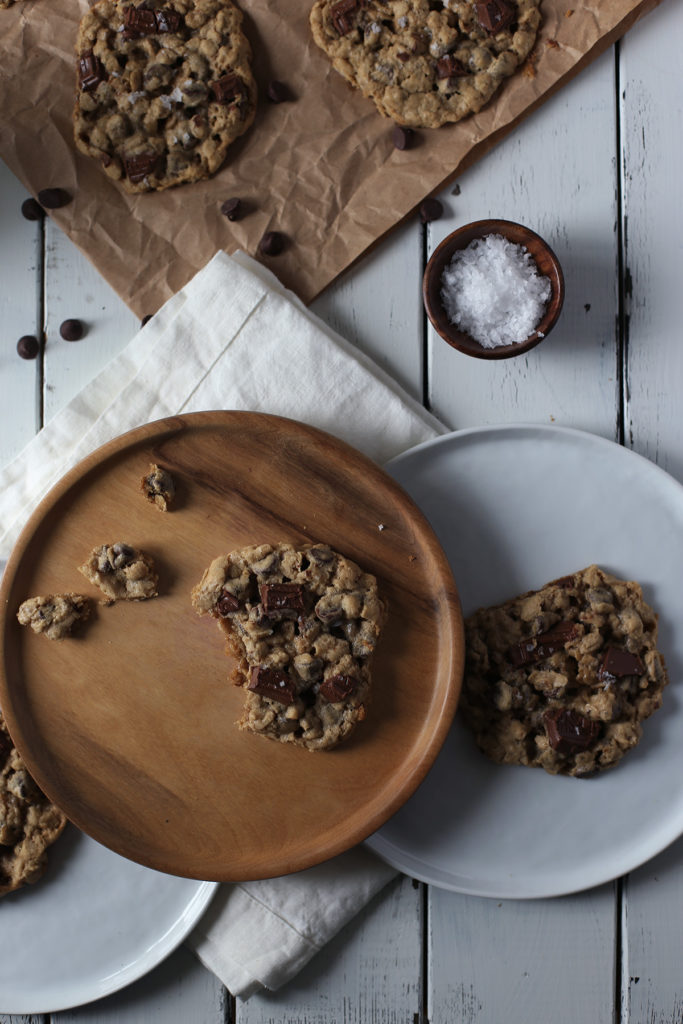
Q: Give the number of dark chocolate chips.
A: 10